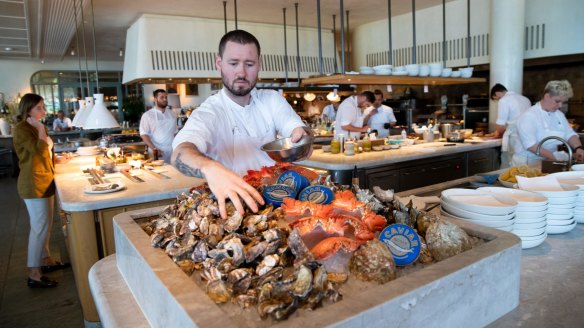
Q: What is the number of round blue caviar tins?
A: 4